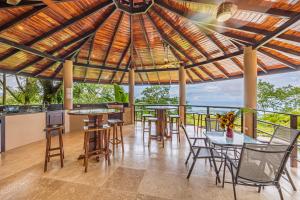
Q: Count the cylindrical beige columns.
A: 4